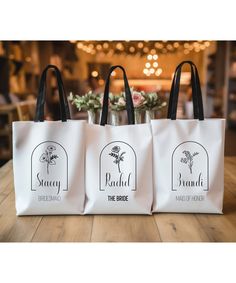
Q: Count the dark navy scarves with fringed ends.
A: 0